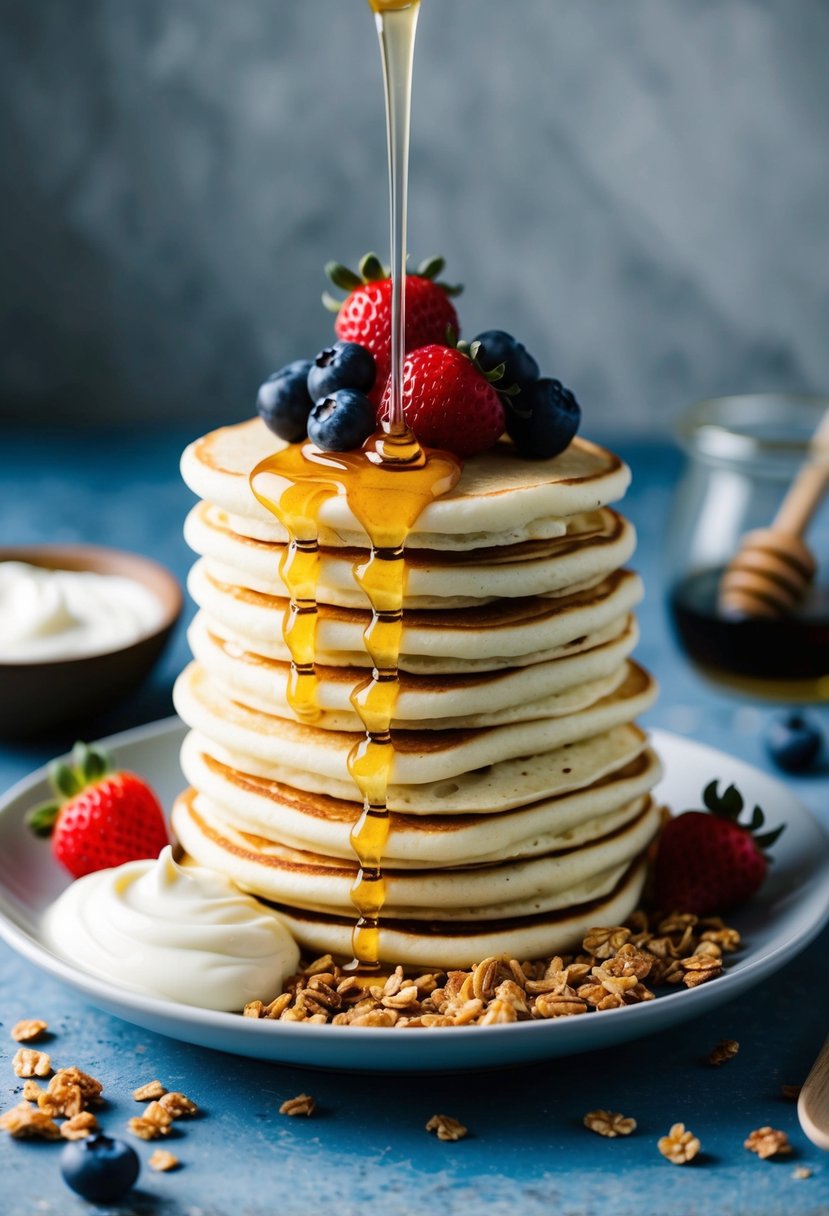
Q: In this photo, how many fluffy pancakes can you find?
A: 8